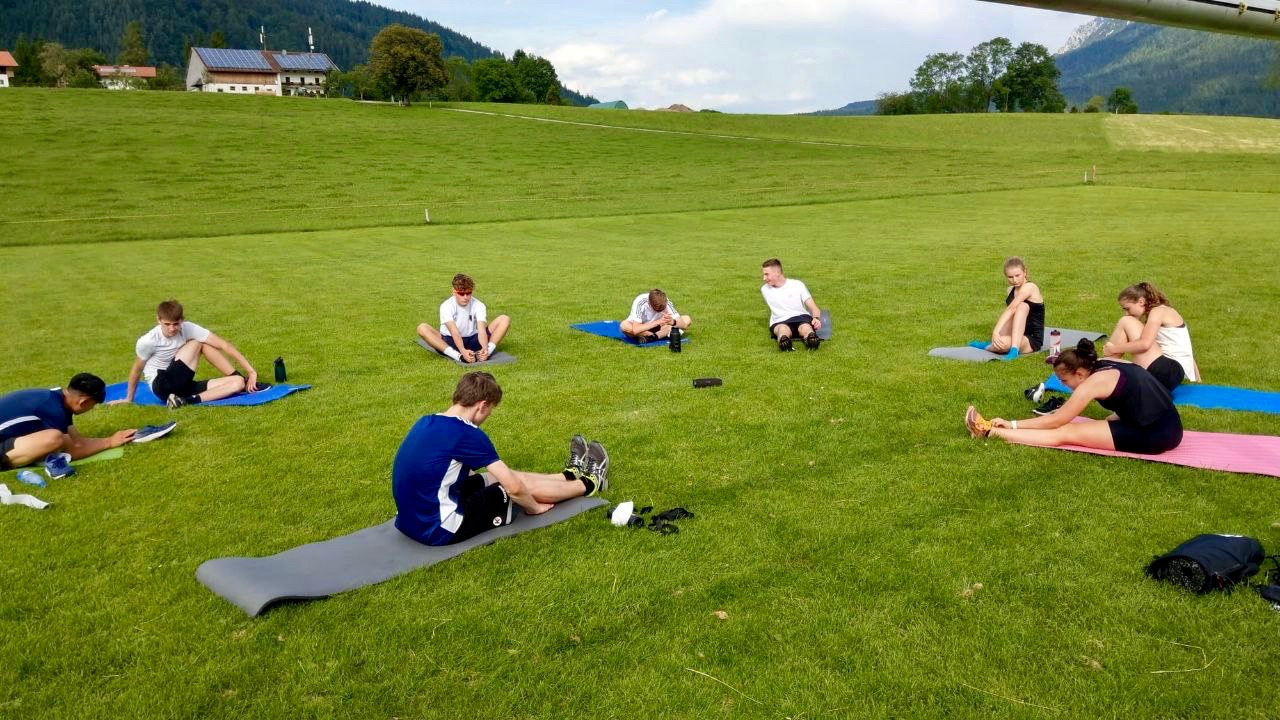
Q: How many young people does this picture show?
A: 9